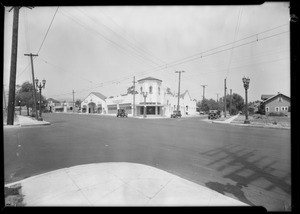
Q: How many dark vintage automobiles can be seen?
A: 3